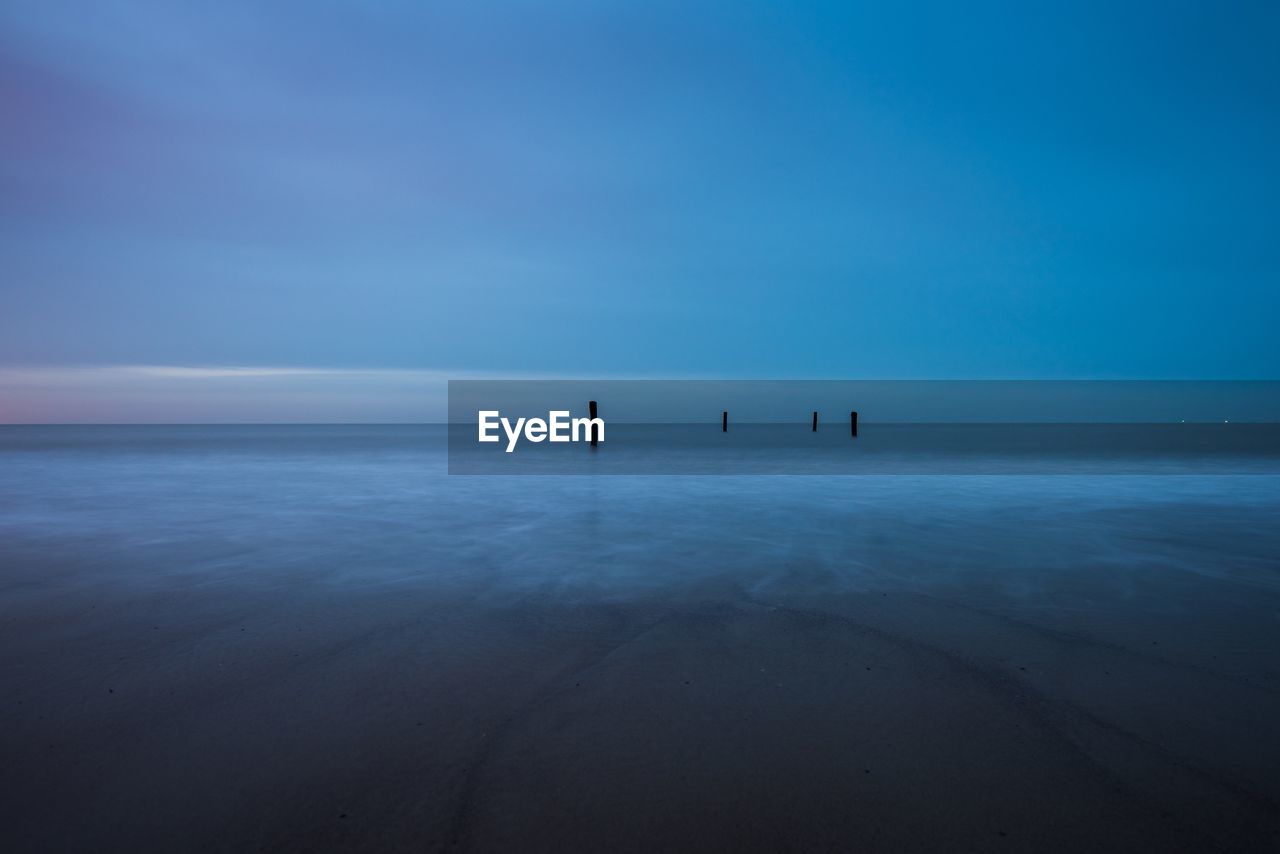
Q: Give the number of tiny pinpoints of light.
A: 2